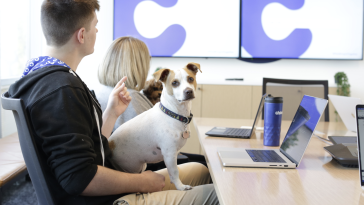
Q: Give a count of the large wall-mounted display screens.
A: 2